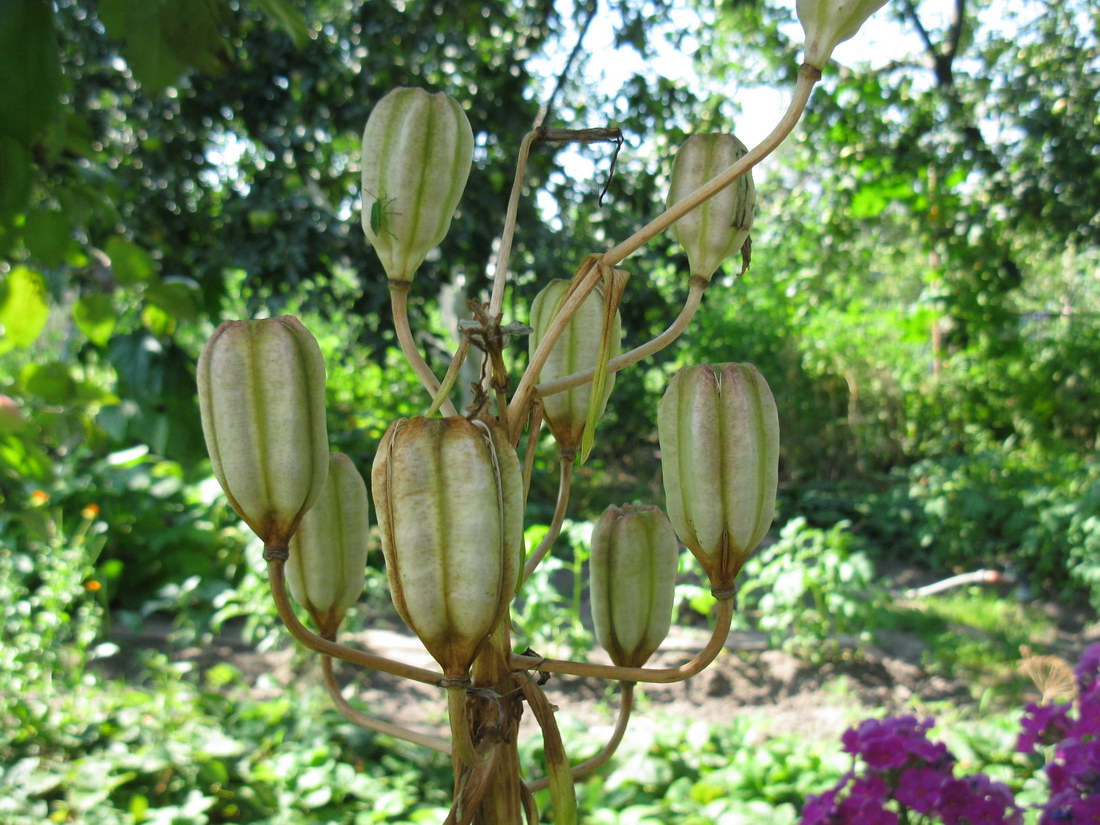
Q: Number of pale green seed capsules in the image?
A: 9